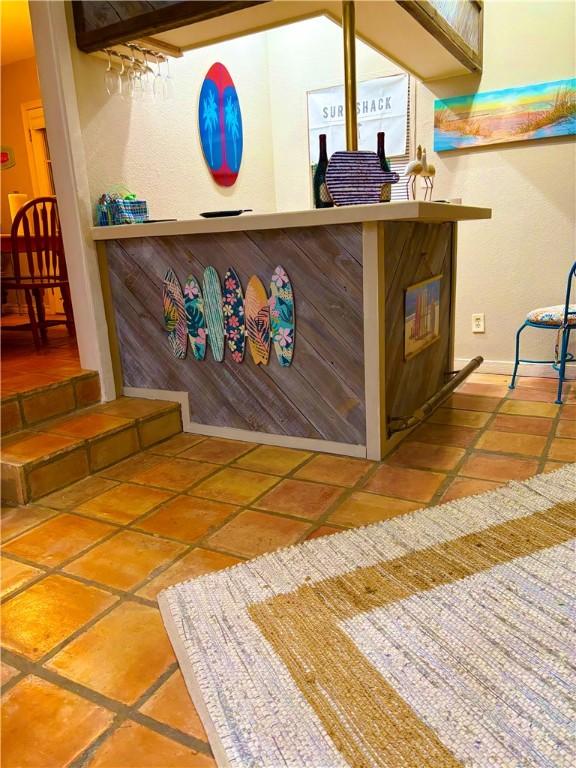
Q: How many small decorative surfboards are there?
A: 6